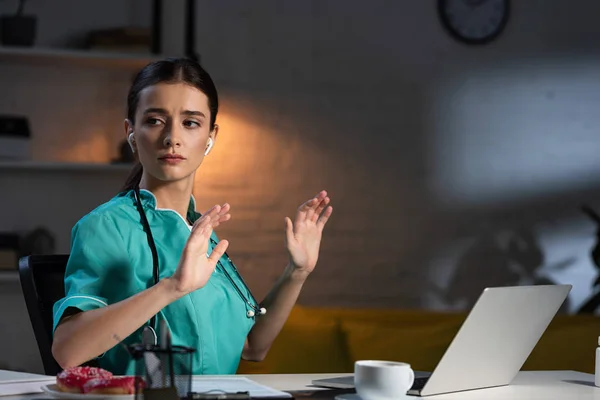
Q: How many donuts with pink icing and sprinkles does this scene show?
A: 2